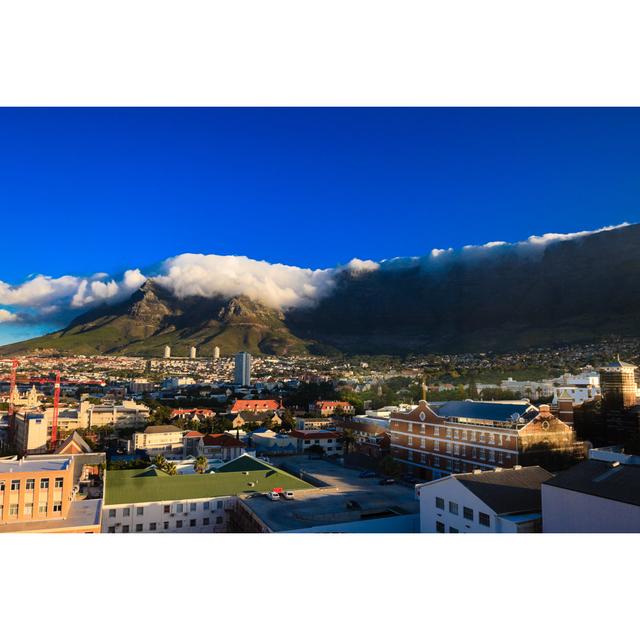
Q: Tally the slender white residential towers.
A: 3